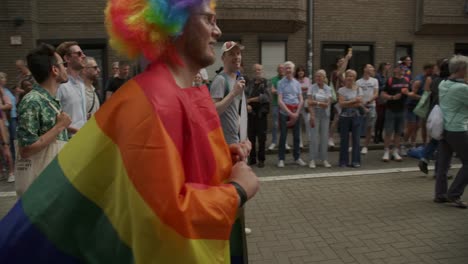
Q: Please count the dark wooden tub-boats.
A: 0